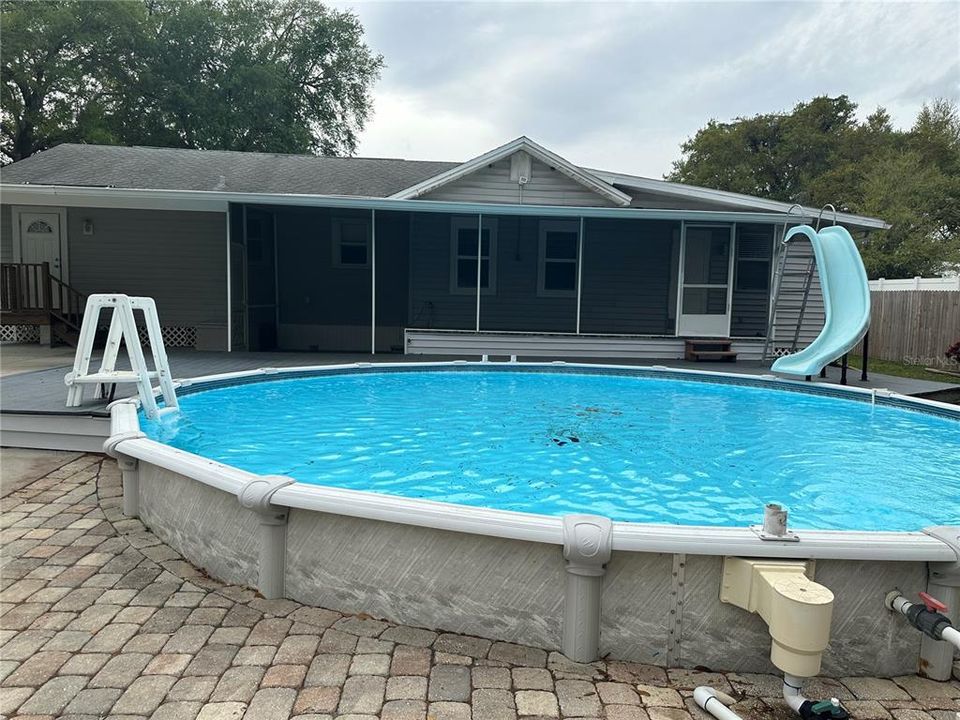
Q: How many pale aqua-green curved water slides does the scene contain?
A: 1